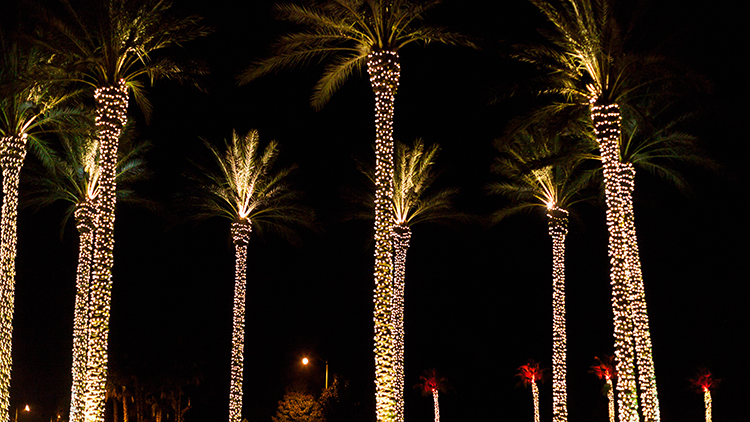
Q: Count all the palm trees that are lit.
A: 13